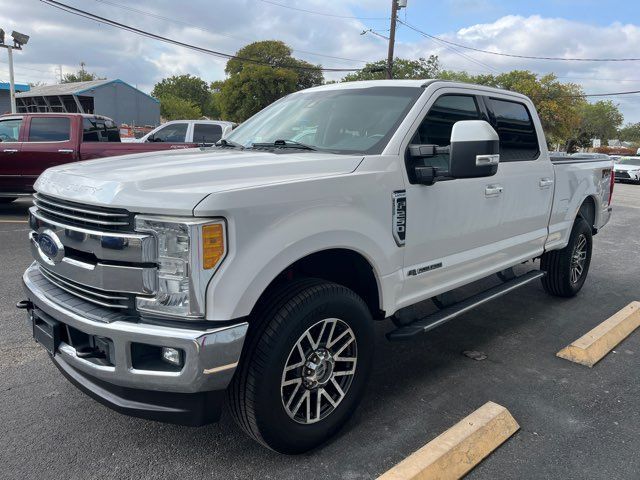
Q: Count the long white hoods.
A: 1